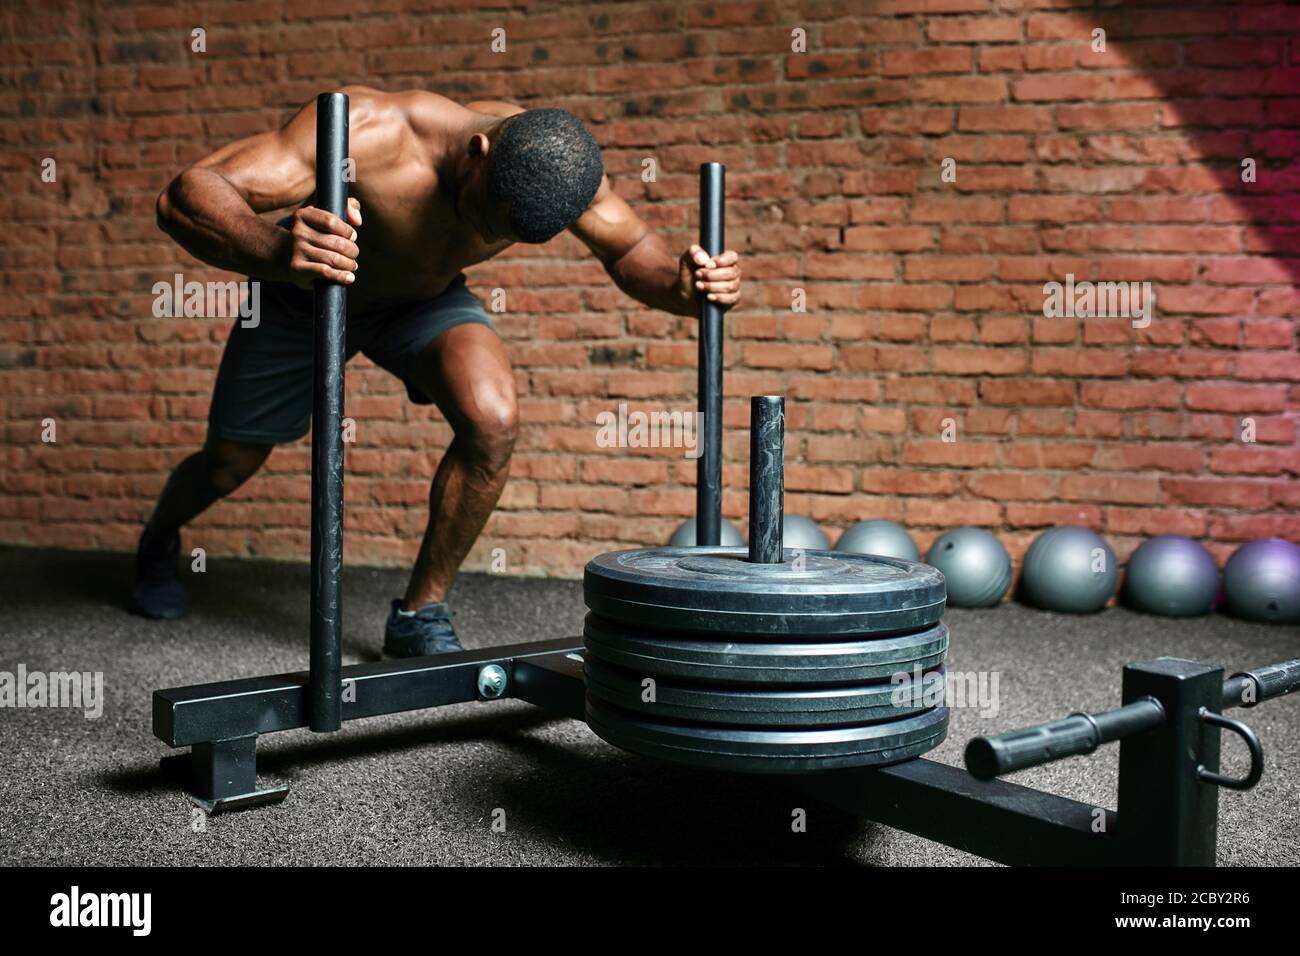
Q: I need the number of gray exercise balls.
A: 7